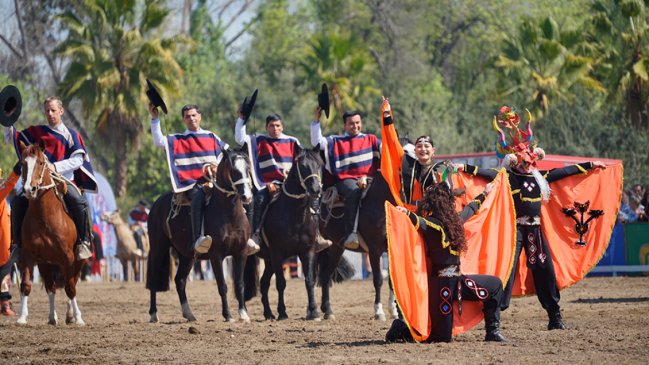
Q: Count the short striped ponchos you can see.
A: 4